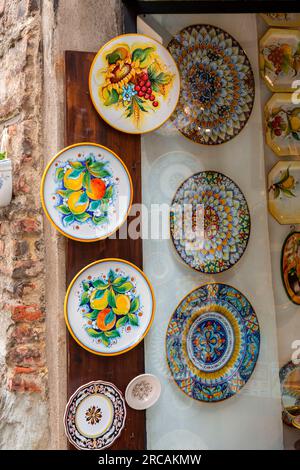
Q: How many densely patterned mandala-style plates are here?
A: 3